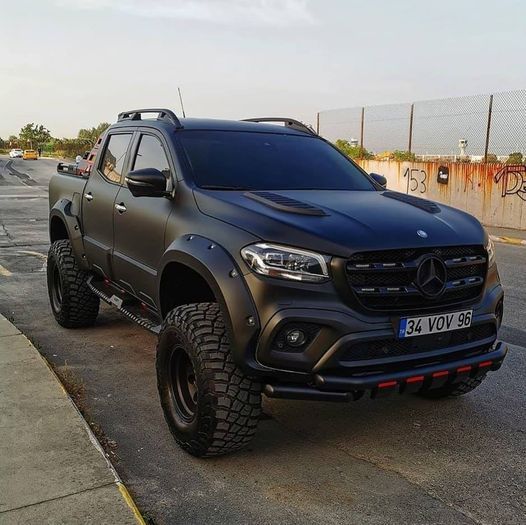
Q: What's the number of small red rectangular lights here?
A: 5